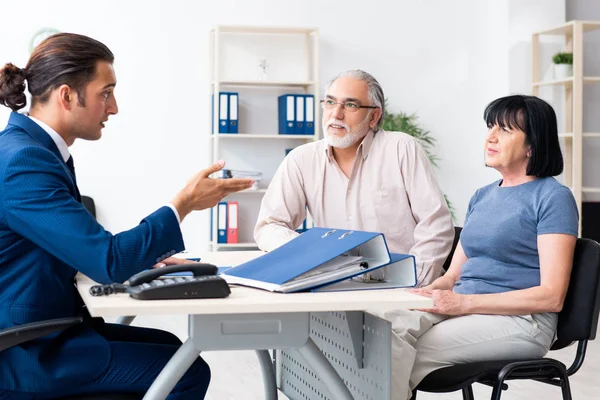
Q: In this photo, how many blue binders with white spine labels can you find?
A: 6